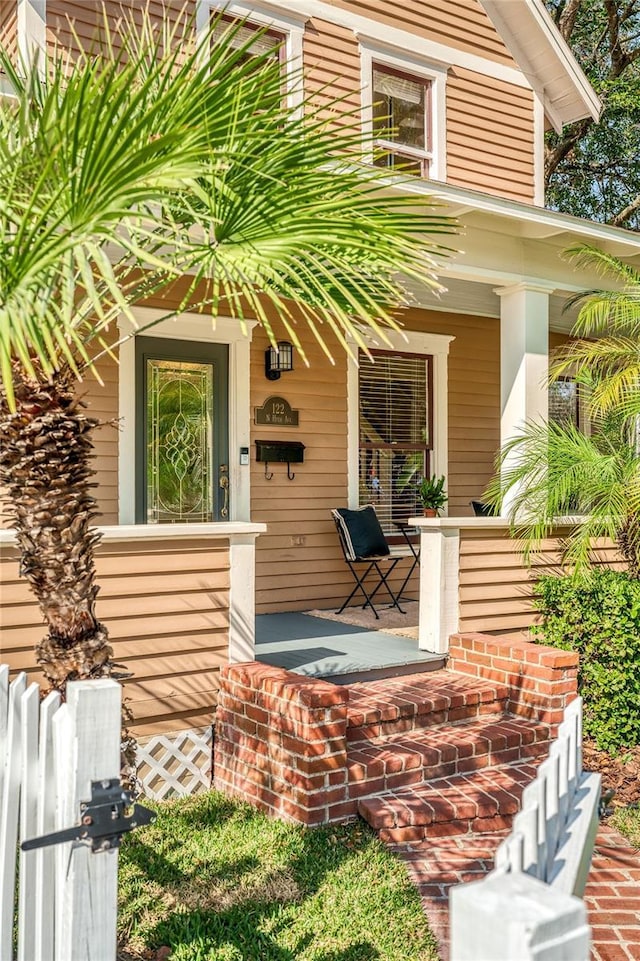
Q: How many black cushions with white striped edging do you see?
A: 1